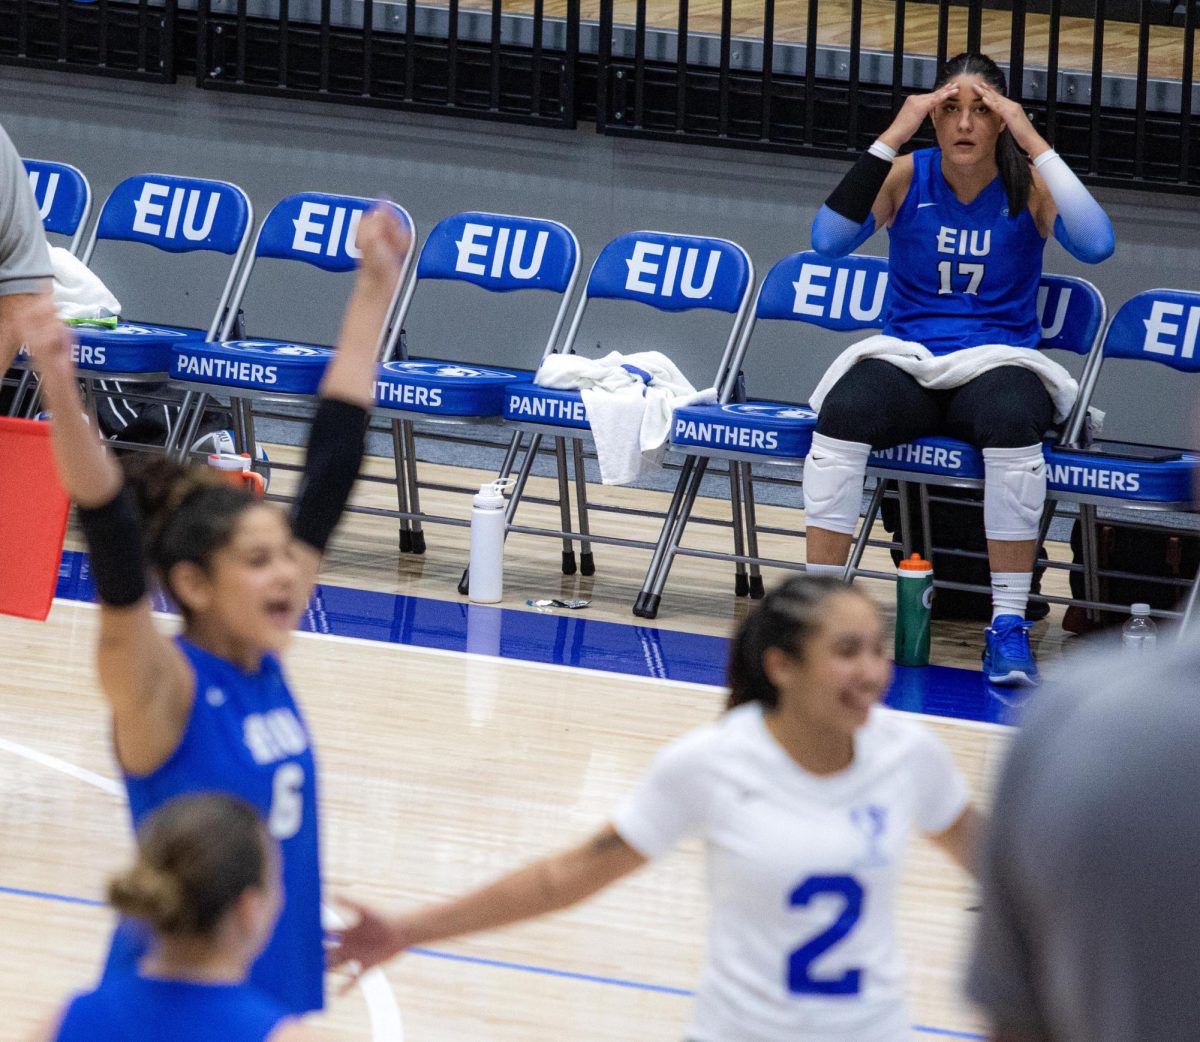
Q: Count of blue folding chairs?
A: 8